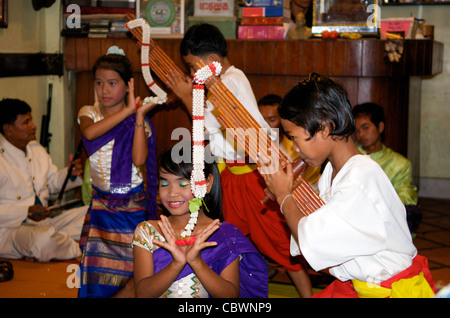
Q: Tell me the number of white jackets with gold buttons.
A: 1